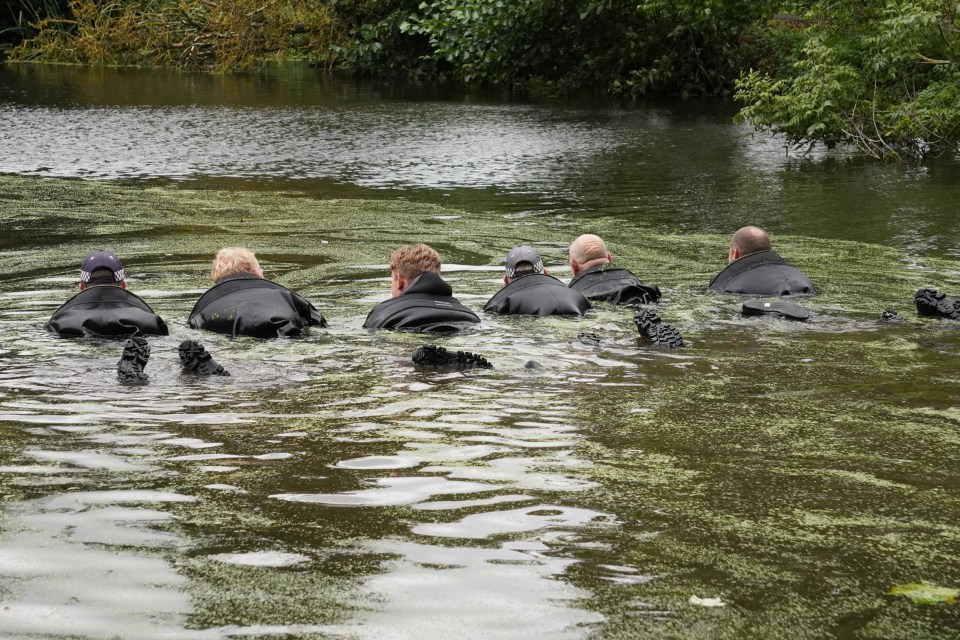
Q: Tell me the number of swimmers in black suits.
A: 6